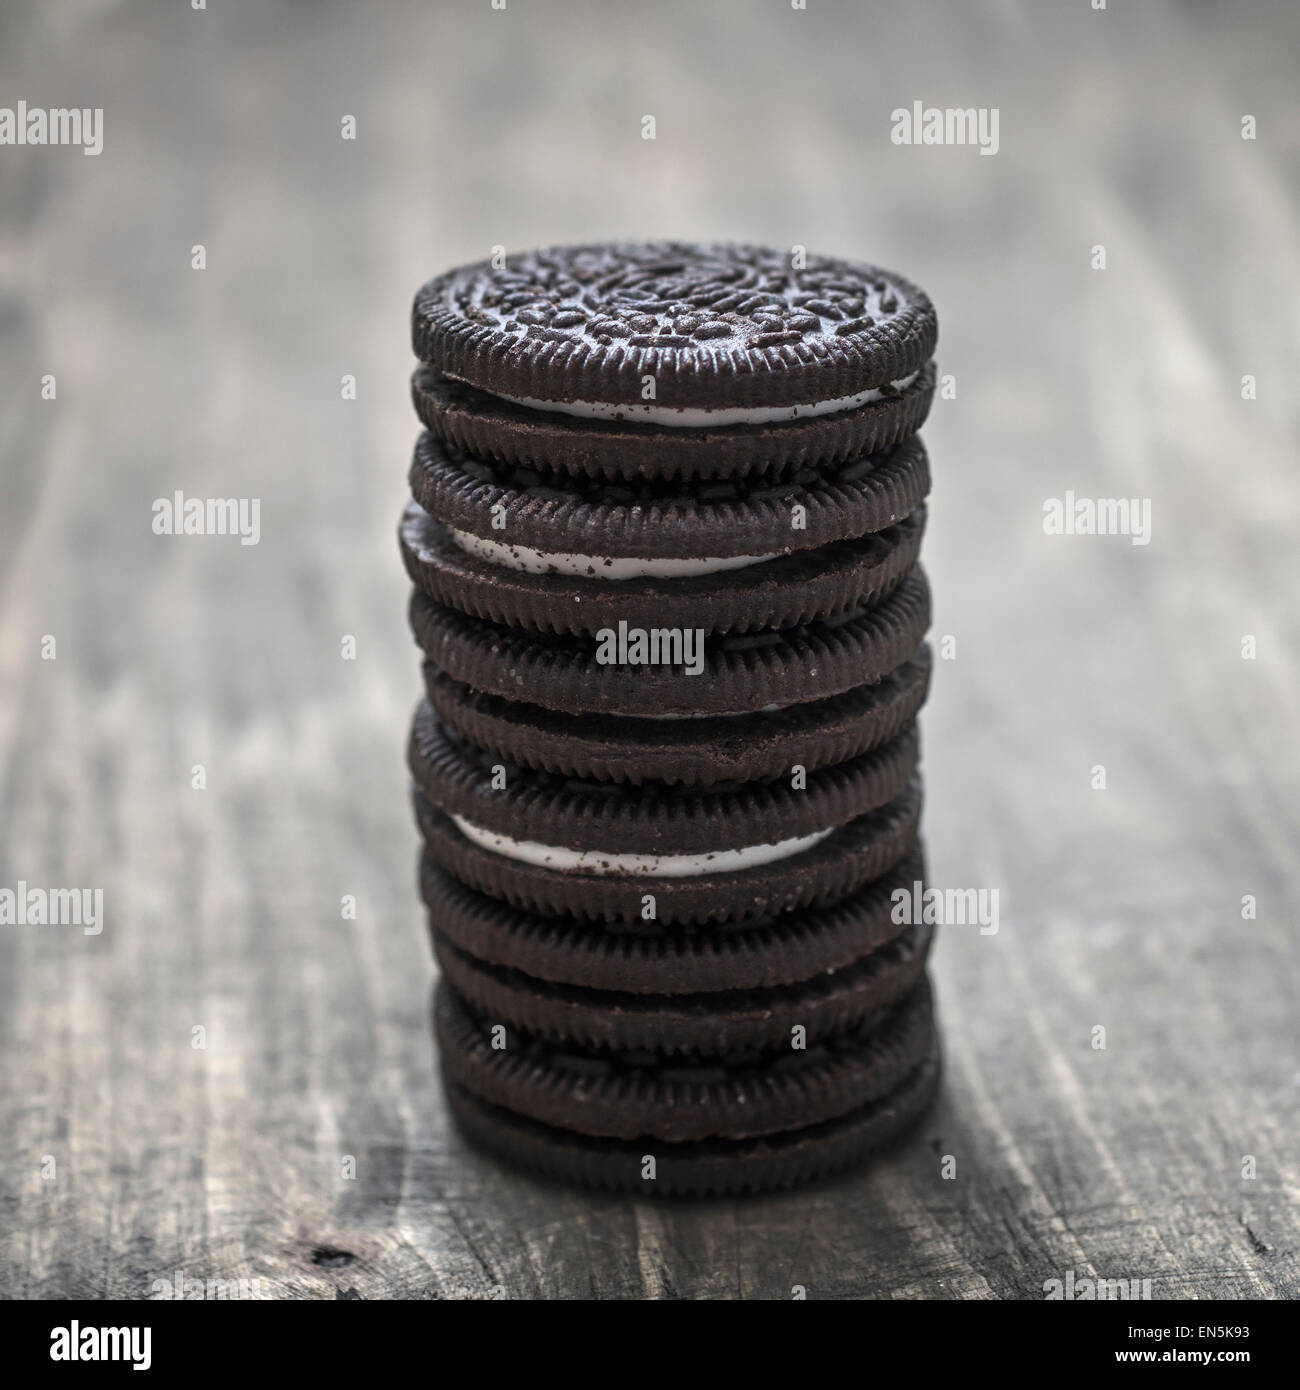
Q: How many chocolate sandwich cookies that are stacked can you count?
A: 6